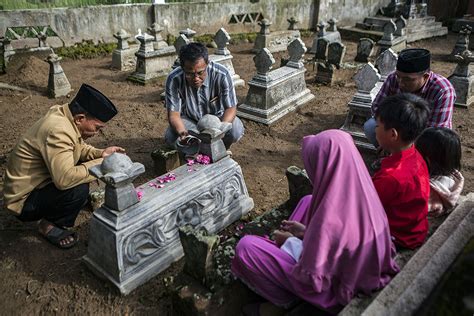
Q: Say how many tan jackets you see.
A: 1